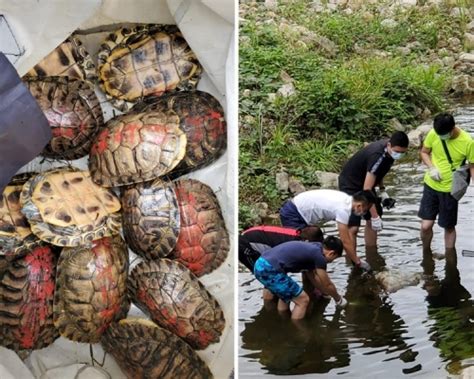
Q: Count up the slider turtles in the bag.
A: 13